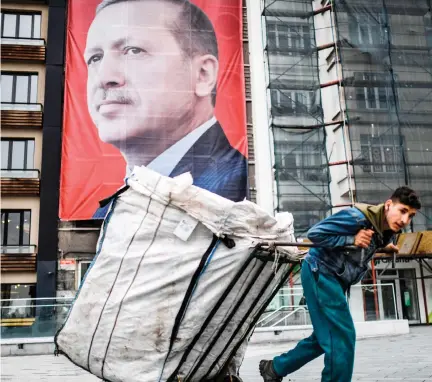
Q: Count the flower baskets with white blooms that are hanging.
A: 0